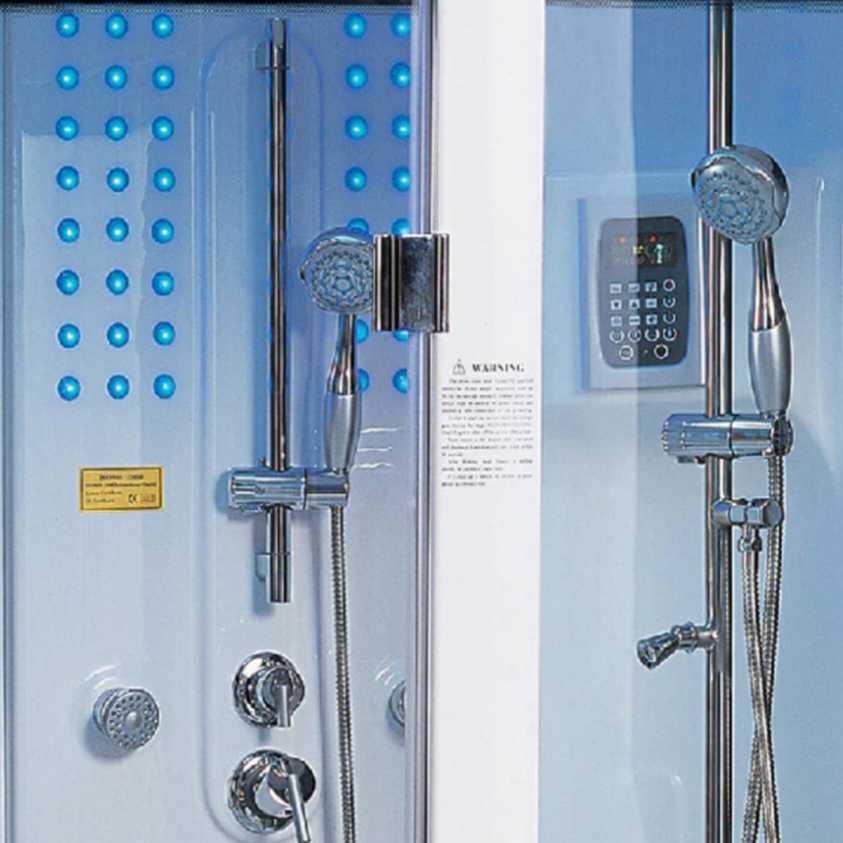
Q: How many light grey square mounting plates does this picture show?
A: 1